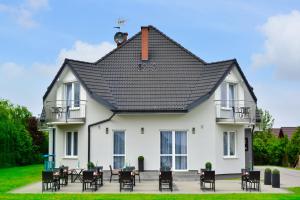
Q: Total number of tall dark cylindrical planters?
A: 3